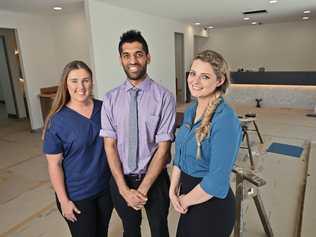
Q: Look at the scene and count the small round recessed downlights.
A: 8